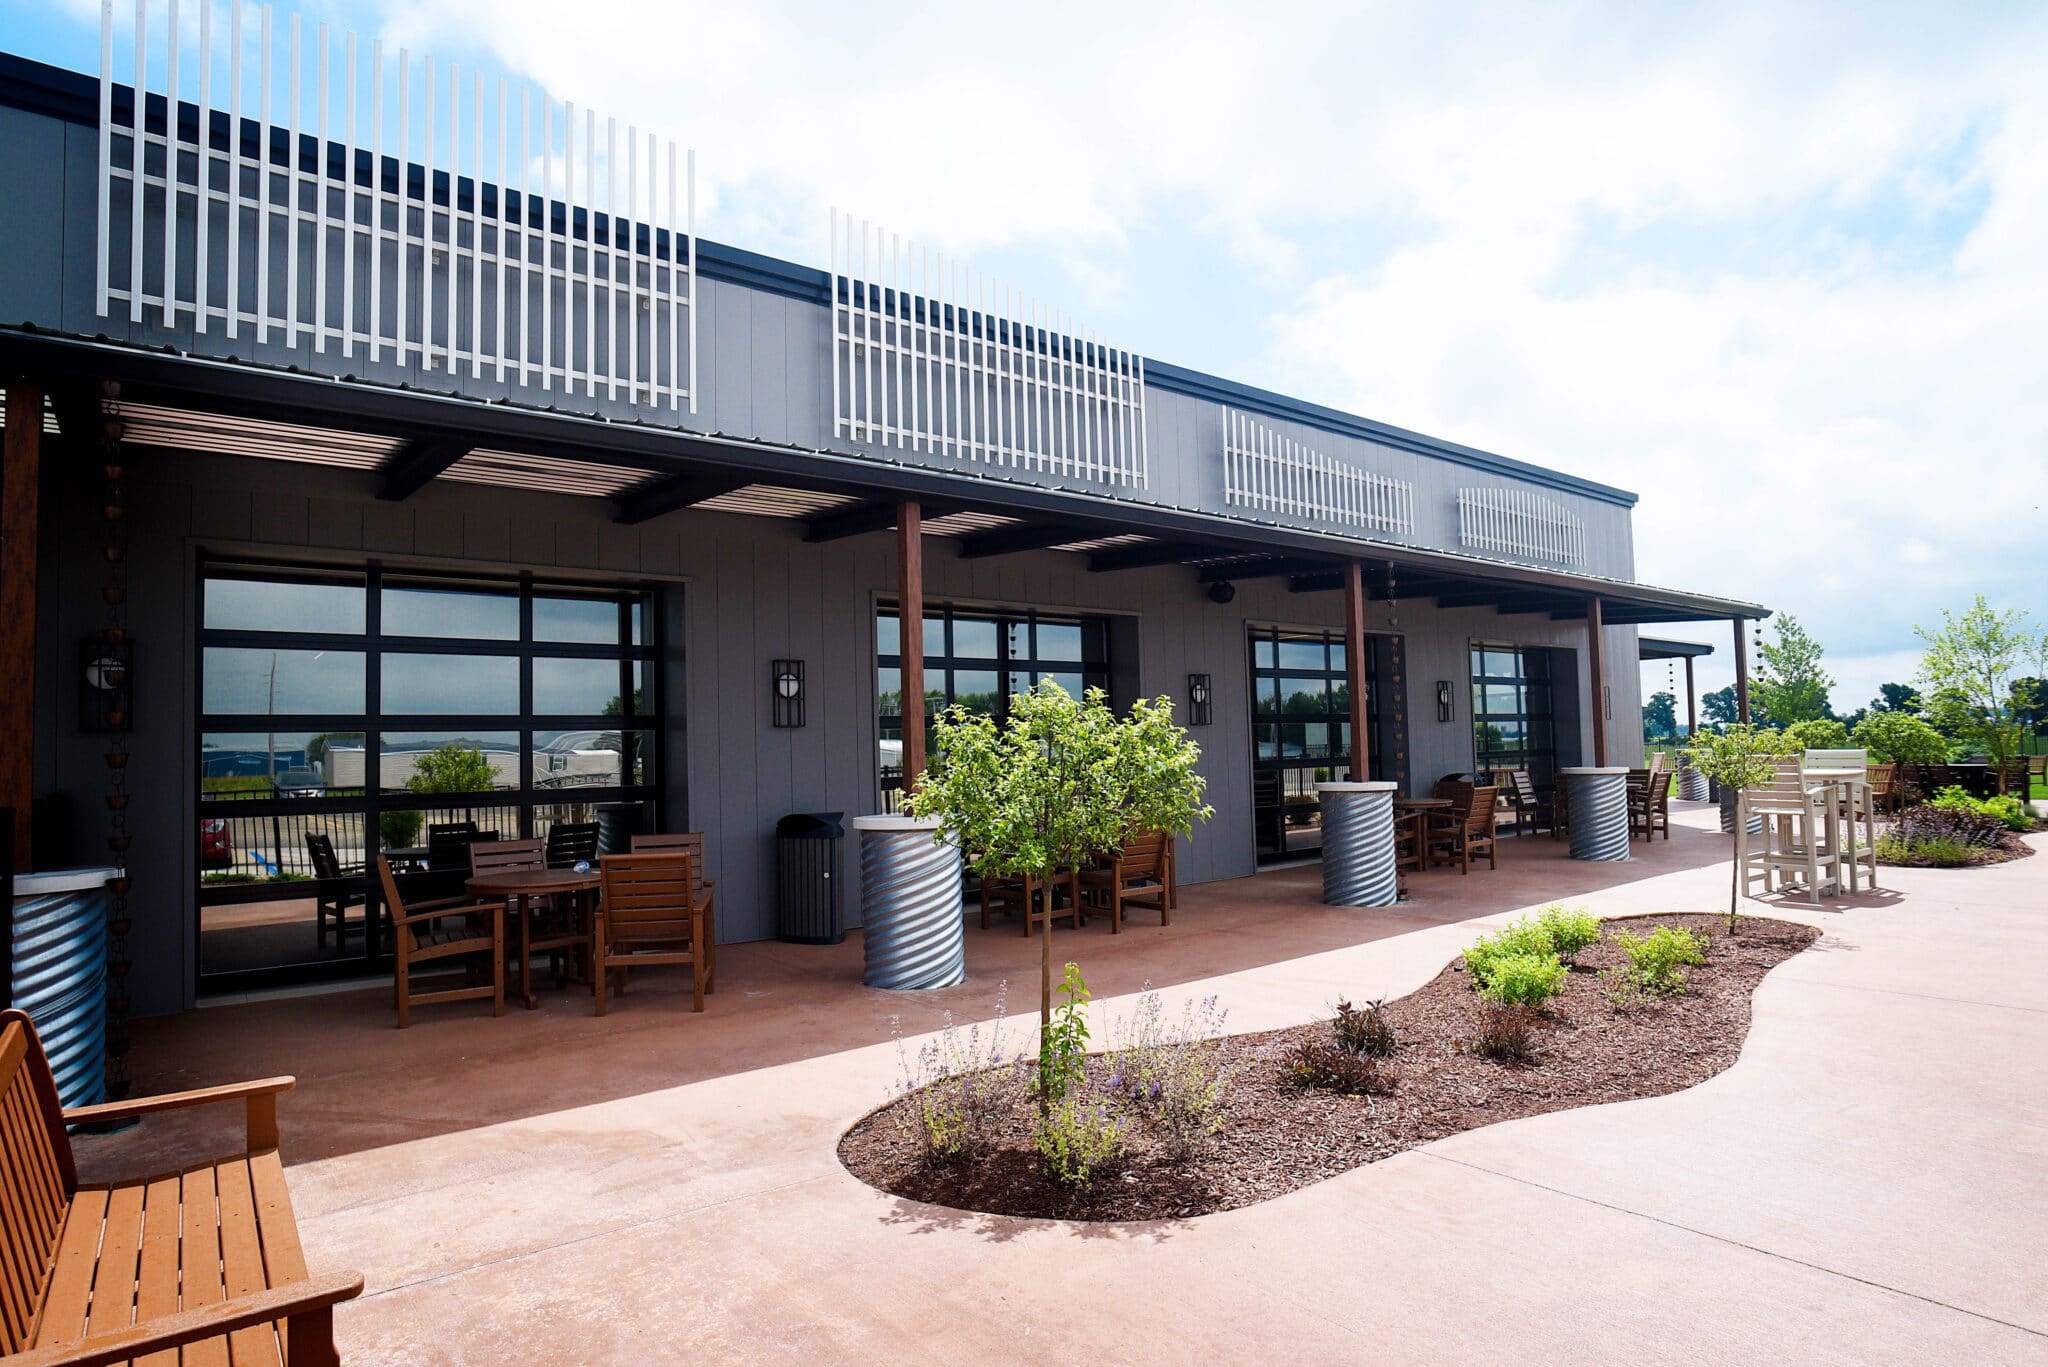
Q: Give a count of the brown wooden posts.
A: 6